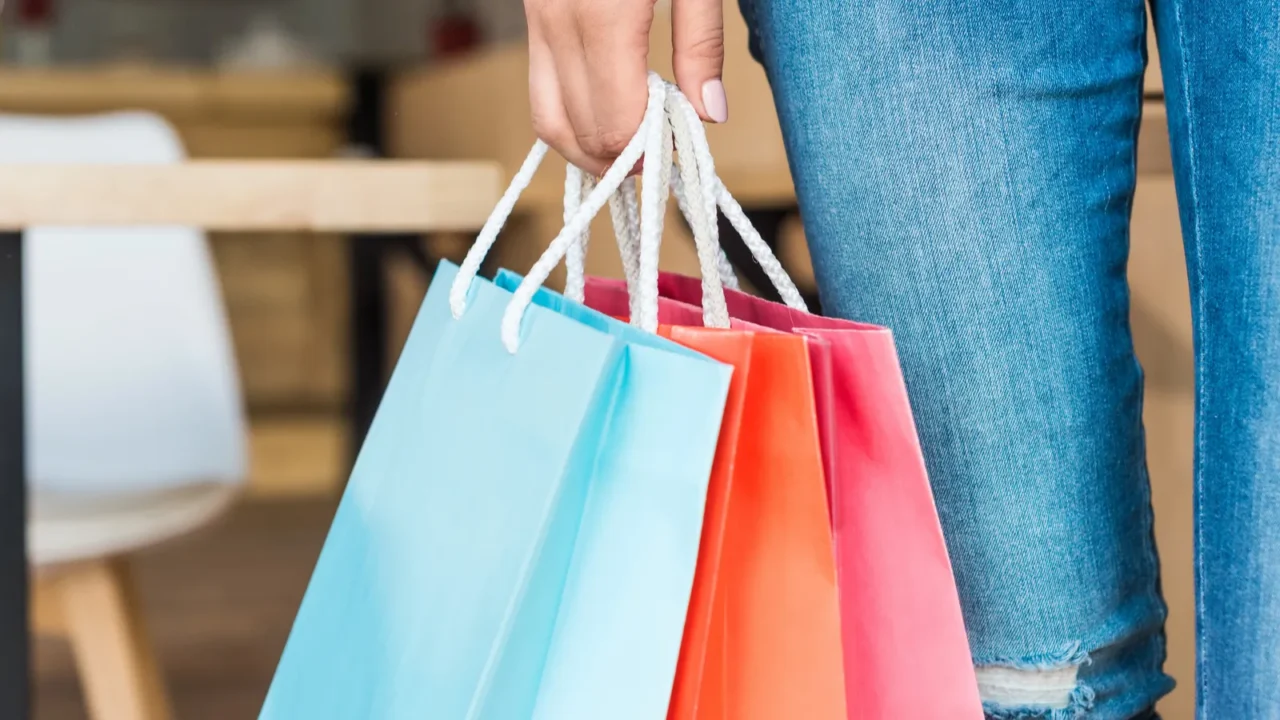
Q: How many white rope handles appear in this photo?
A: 6